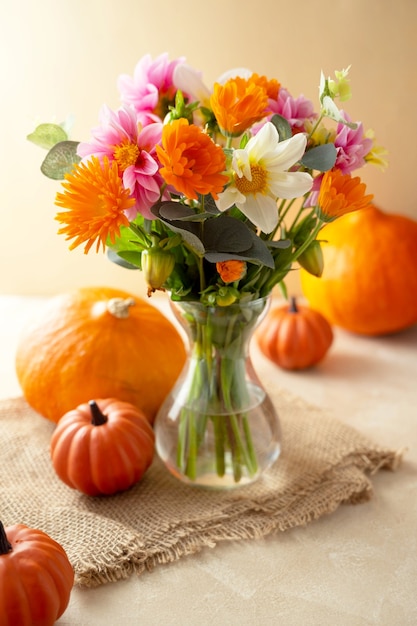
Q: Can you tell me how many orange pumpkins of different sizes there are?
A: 5